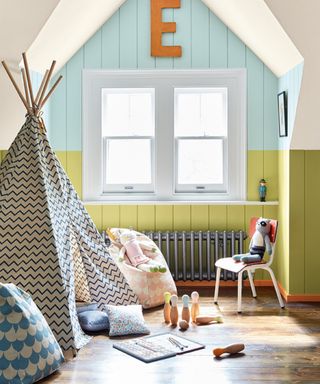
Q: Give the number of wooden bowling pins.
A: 6